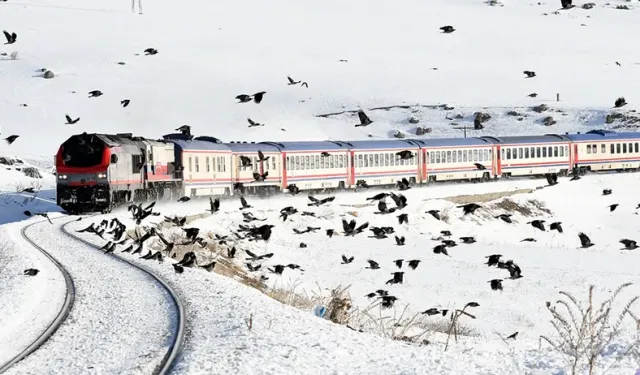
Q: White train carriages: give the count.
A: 7